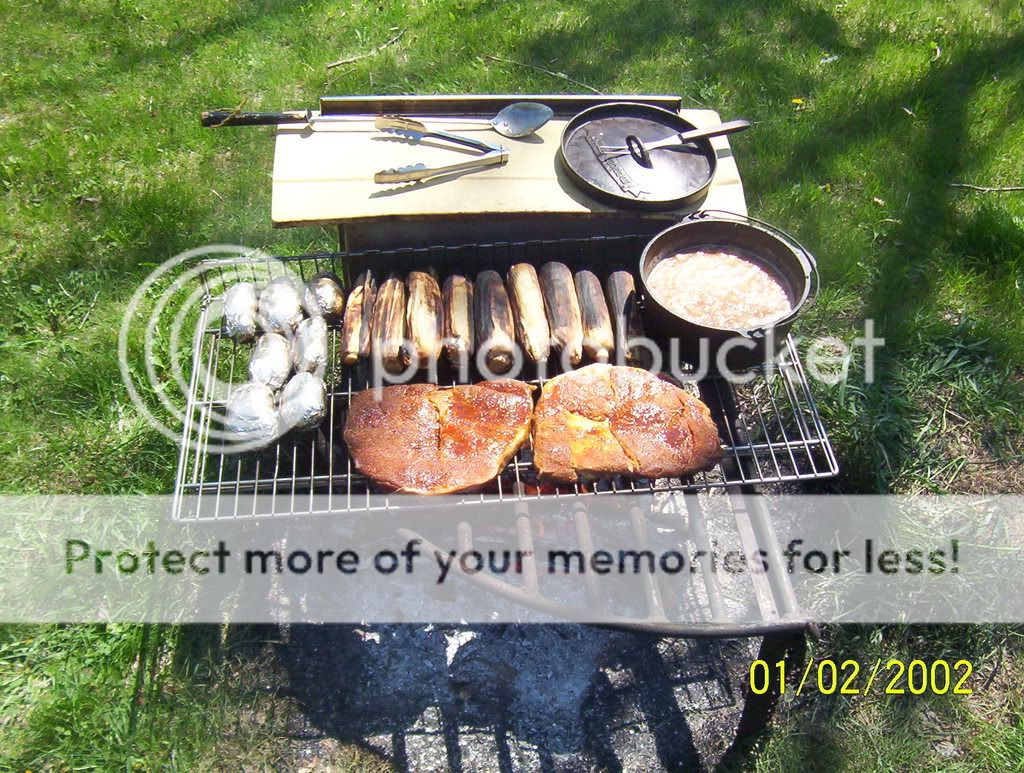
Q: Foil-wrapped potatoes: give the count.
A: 7